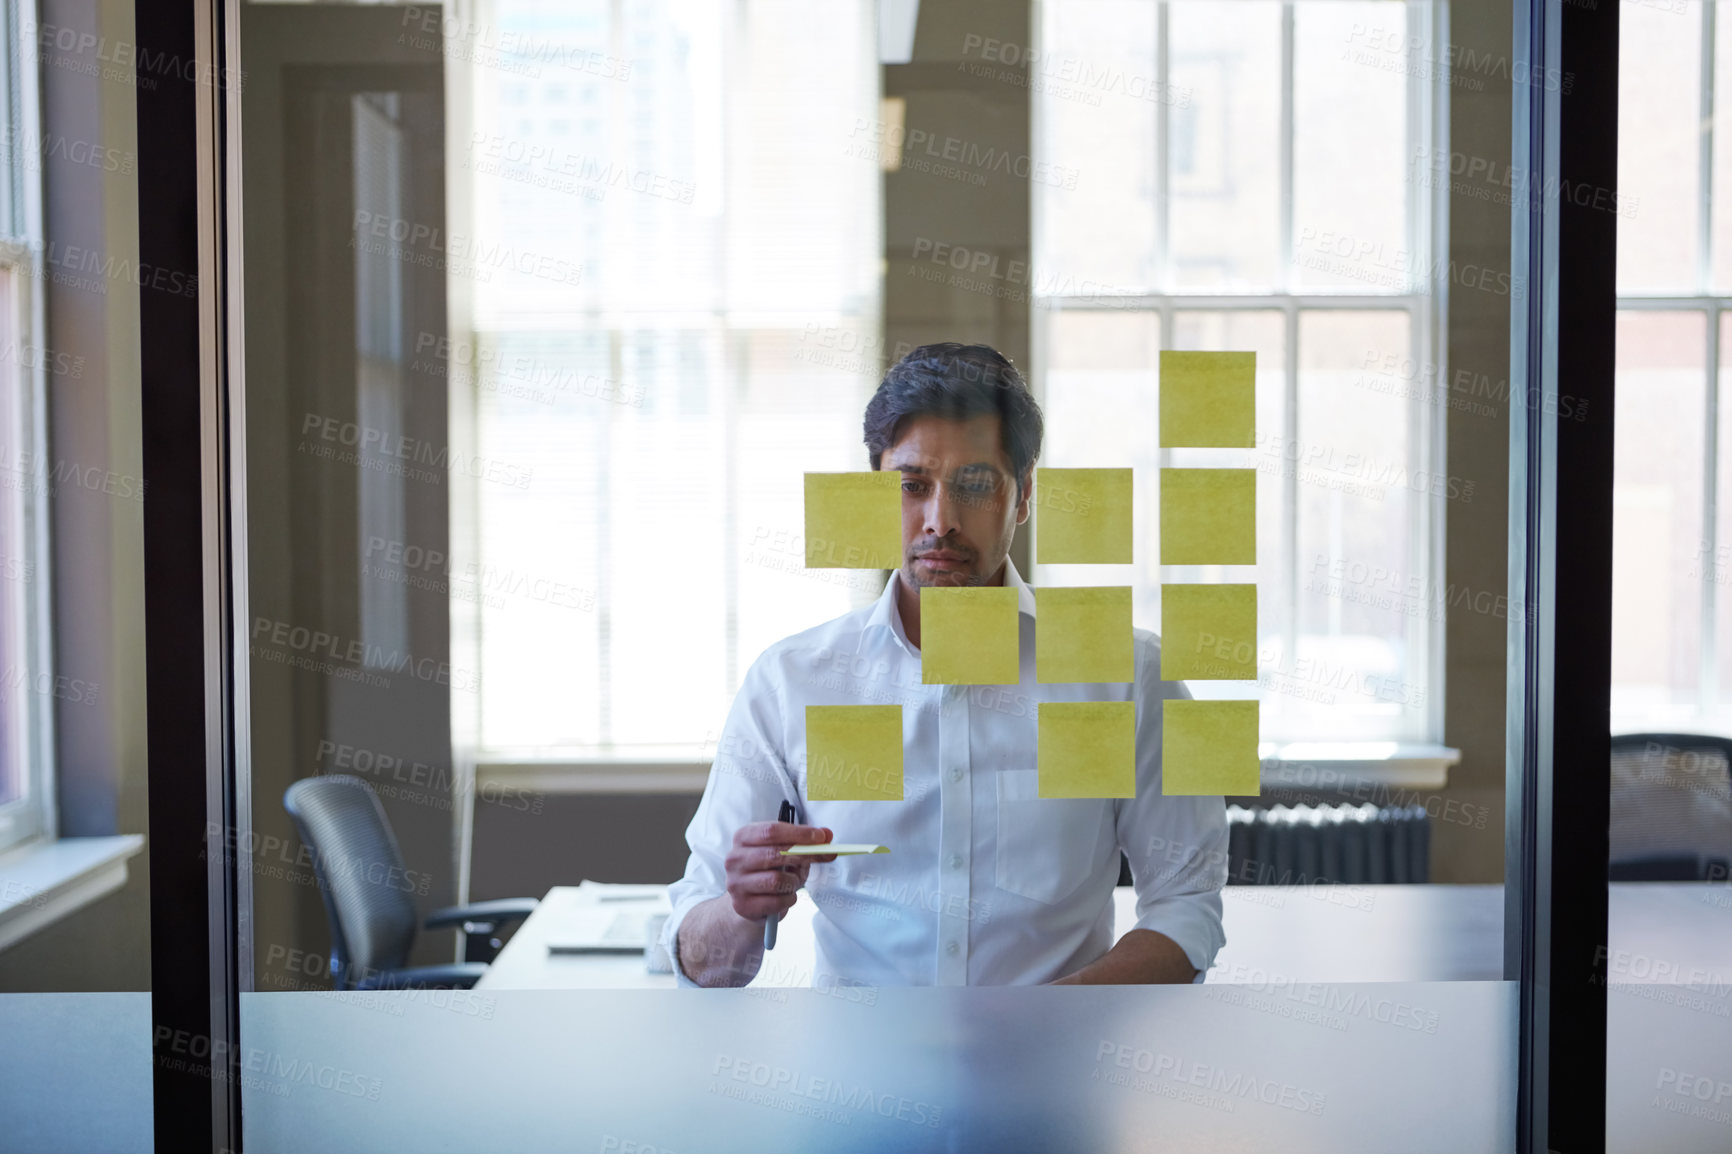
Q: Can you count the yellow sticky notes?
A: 11